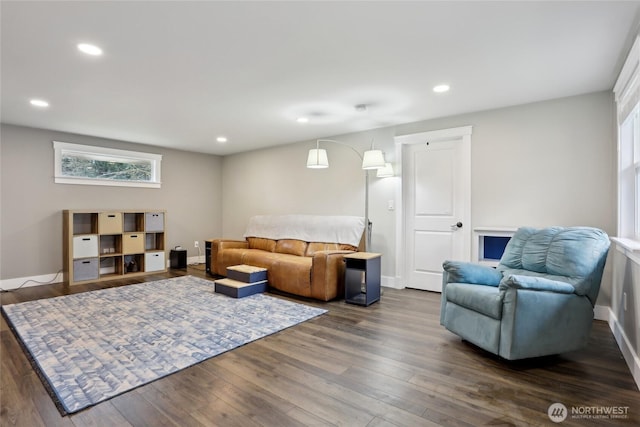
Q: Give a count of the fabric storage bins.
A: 6